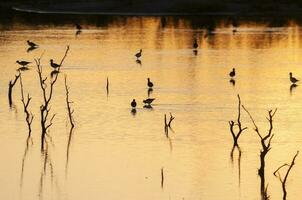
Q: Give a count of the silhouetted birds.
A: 12